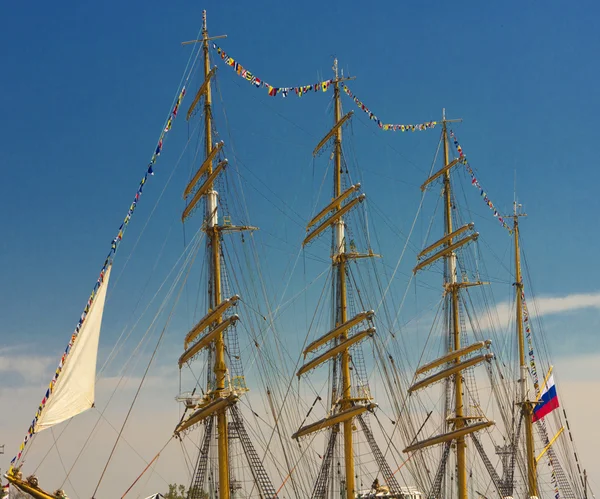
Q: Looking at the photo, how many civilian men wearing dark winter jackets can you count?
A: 0